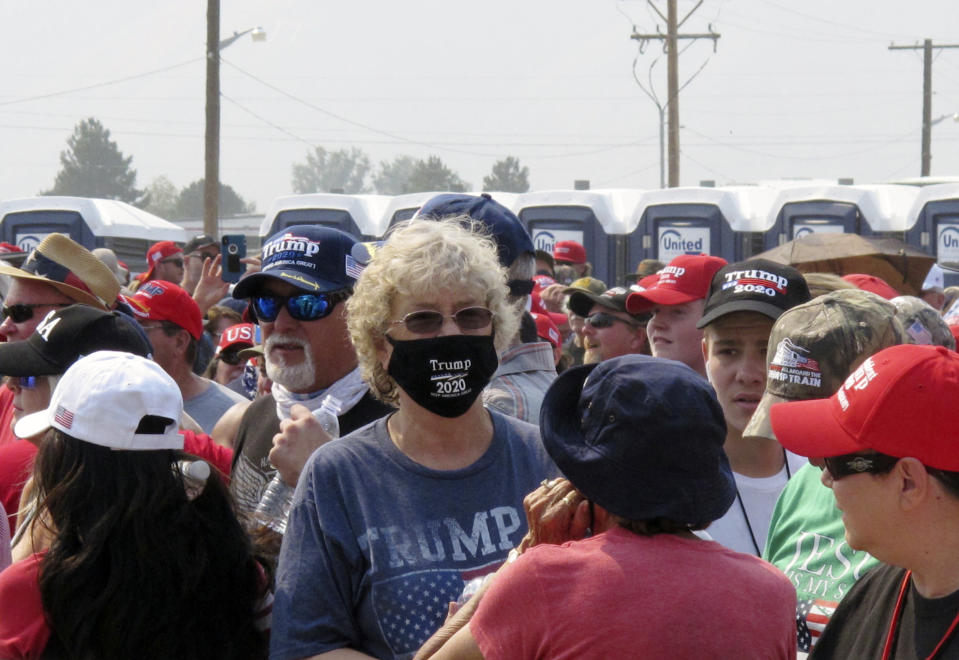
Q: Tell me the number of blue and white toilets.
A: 7